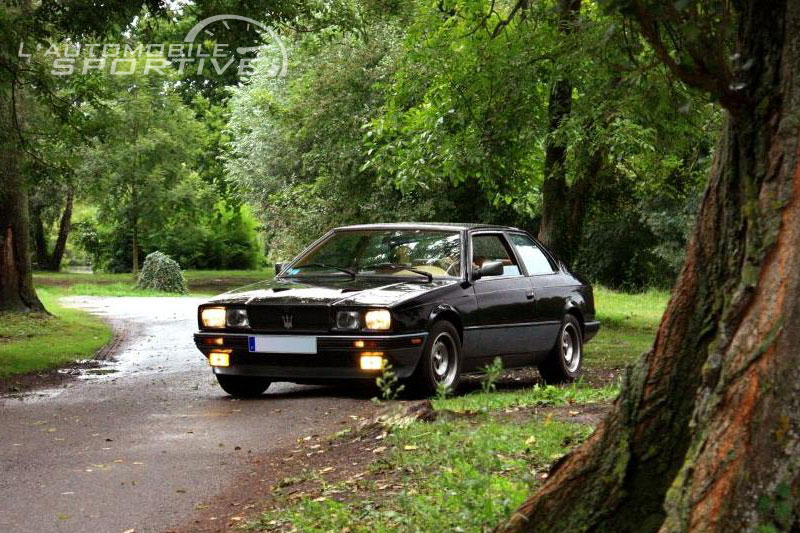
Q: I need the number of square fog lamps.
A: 2